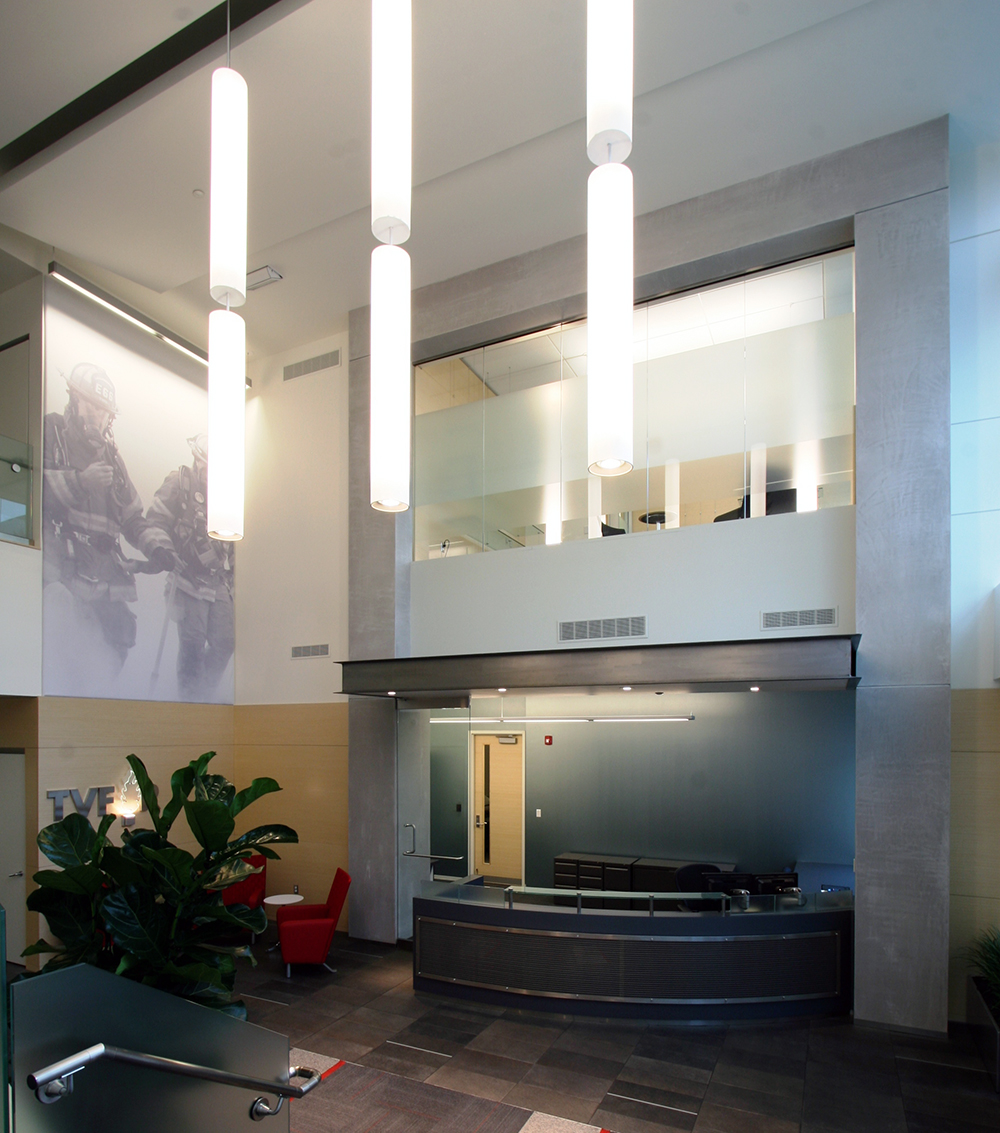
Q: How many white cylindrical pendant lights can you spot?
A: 6